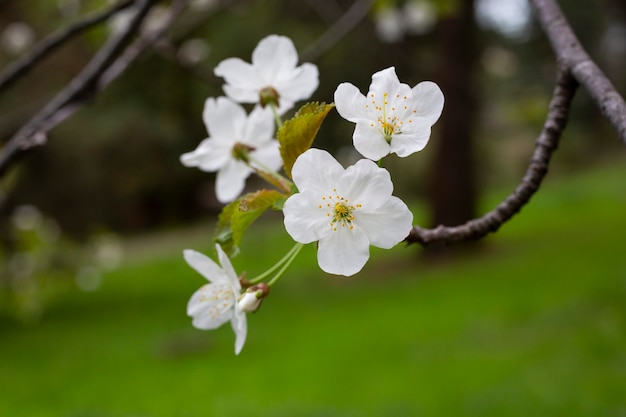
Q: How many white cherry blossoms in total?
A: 5